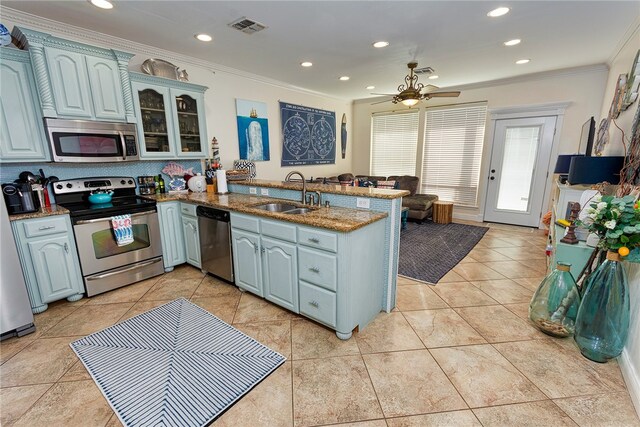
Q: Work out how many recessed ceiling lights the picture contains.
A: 10